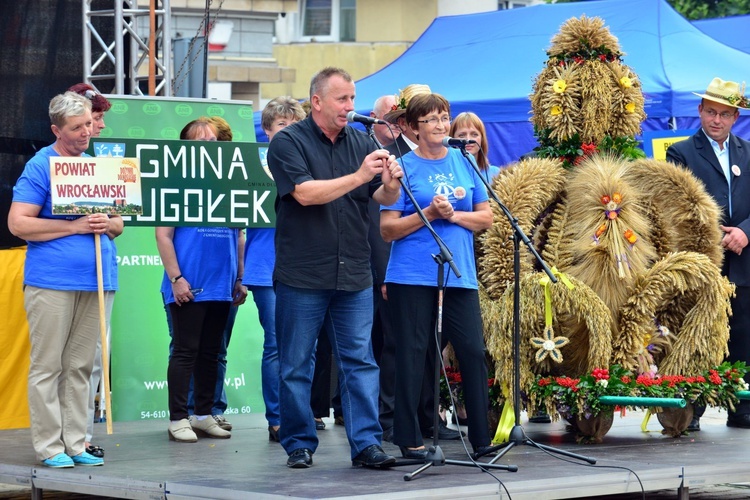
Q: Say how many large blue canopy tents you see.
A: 2